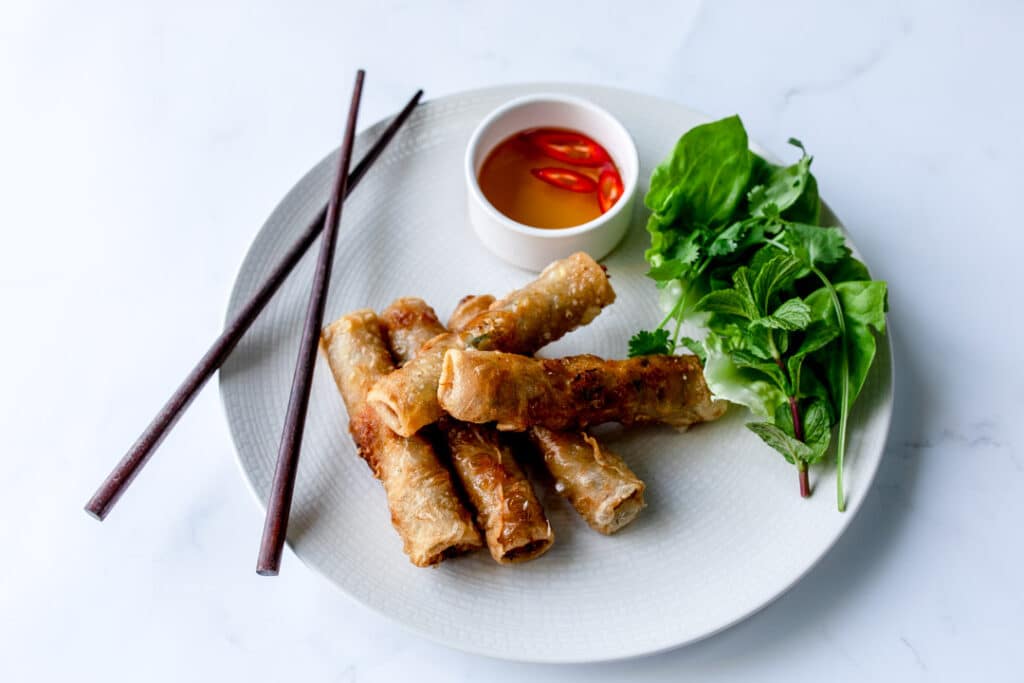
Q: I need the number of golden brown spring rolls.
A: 5